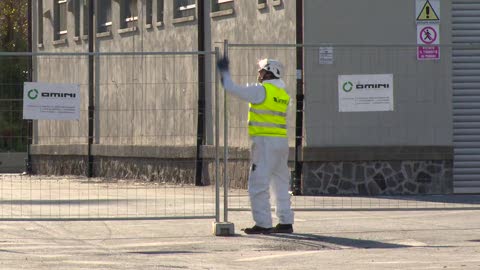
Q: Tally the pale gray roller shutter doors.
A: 1